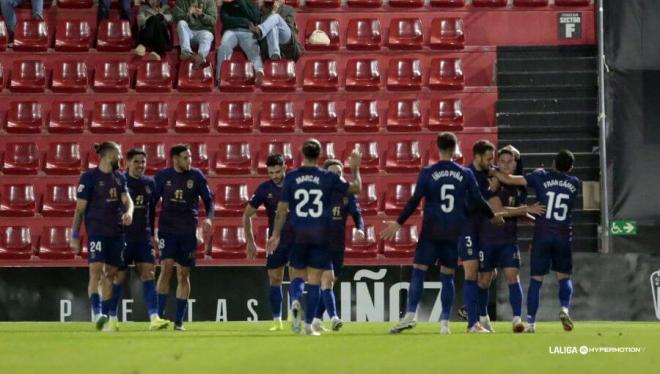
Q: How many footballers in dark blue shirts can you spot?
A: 10